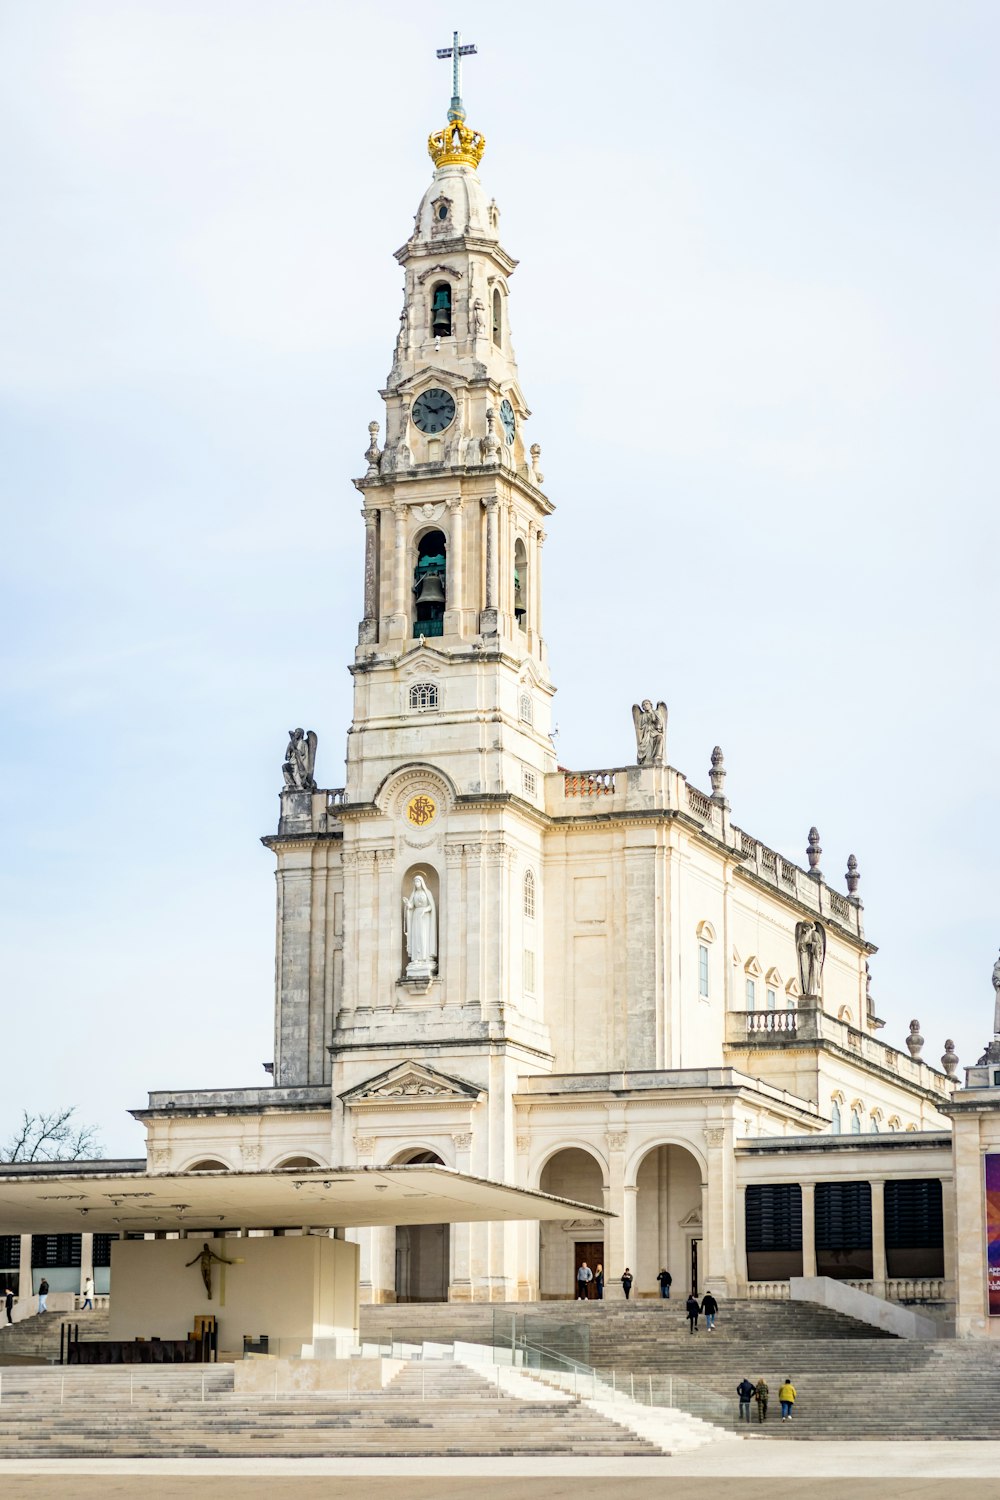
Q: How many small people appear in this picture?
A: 12